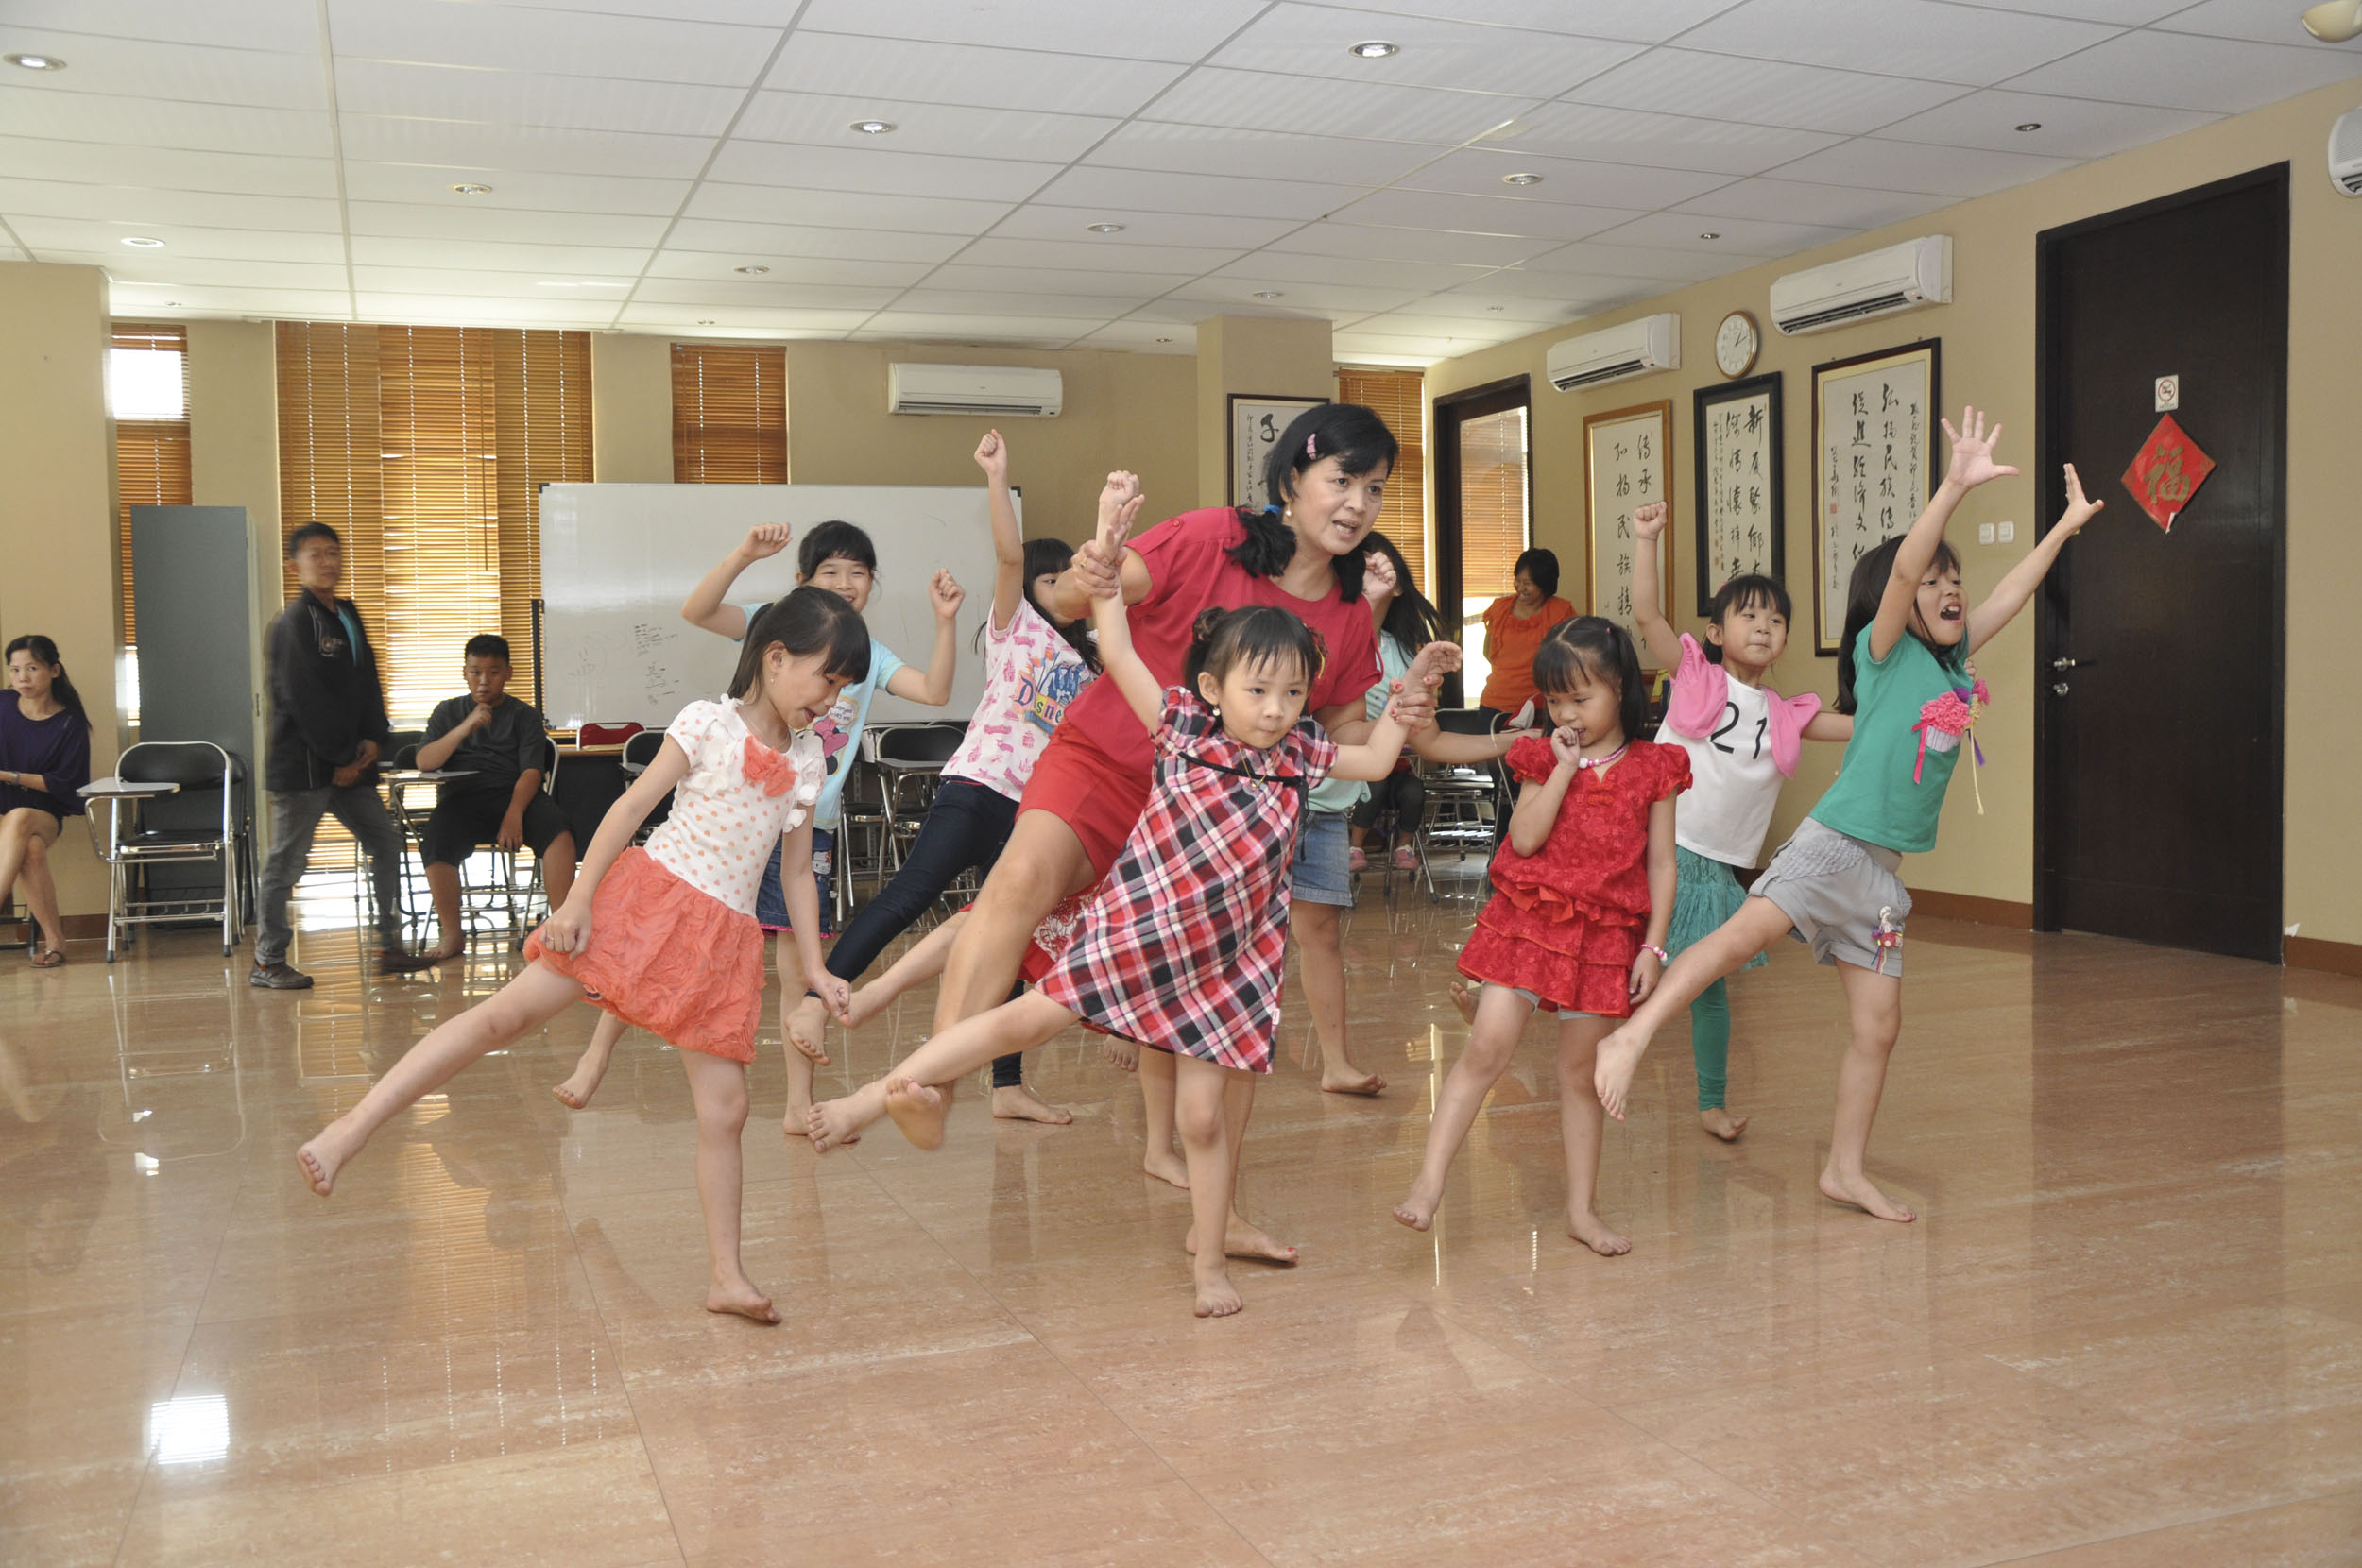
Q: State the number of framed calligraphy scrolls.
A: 4